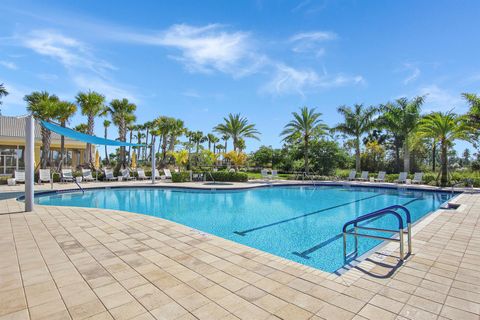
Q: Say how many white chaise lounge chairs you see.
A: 14